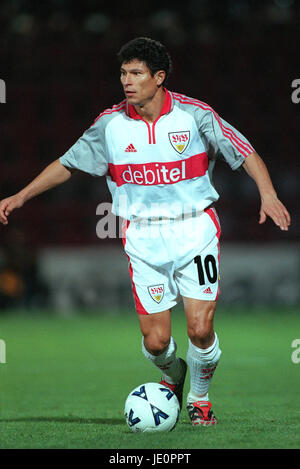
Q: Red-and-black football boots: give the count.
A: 2